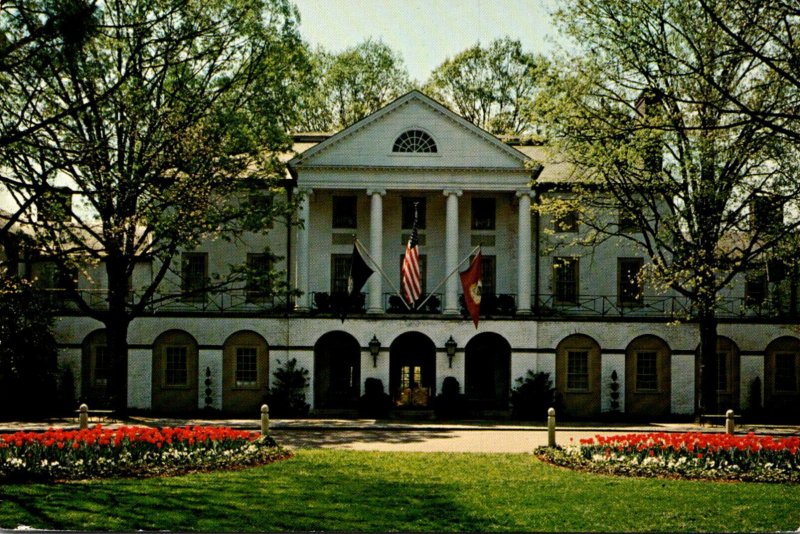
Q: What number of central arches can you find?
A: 3